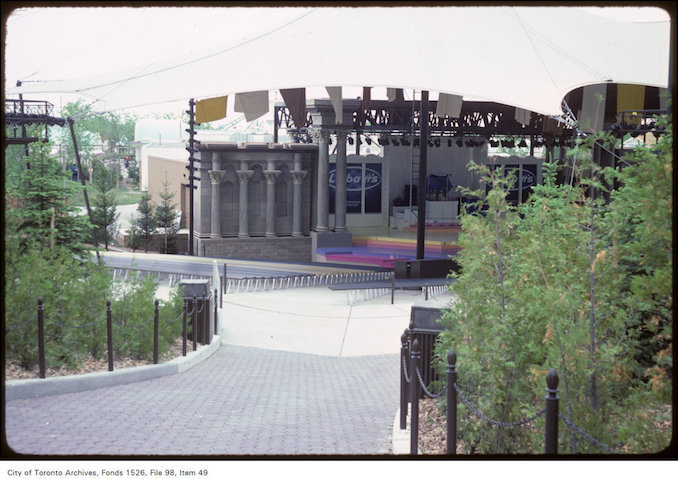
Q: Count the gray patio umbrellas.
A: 0